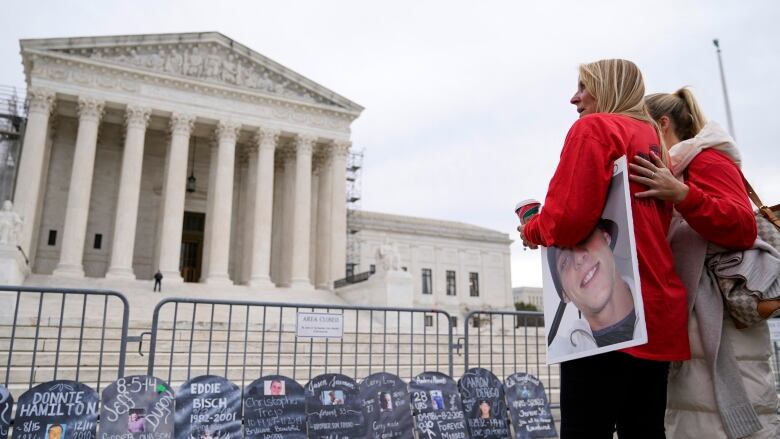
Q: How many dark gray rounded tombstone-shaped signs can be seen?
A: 10